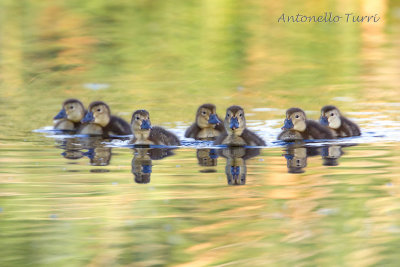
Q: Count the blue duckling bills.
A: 7